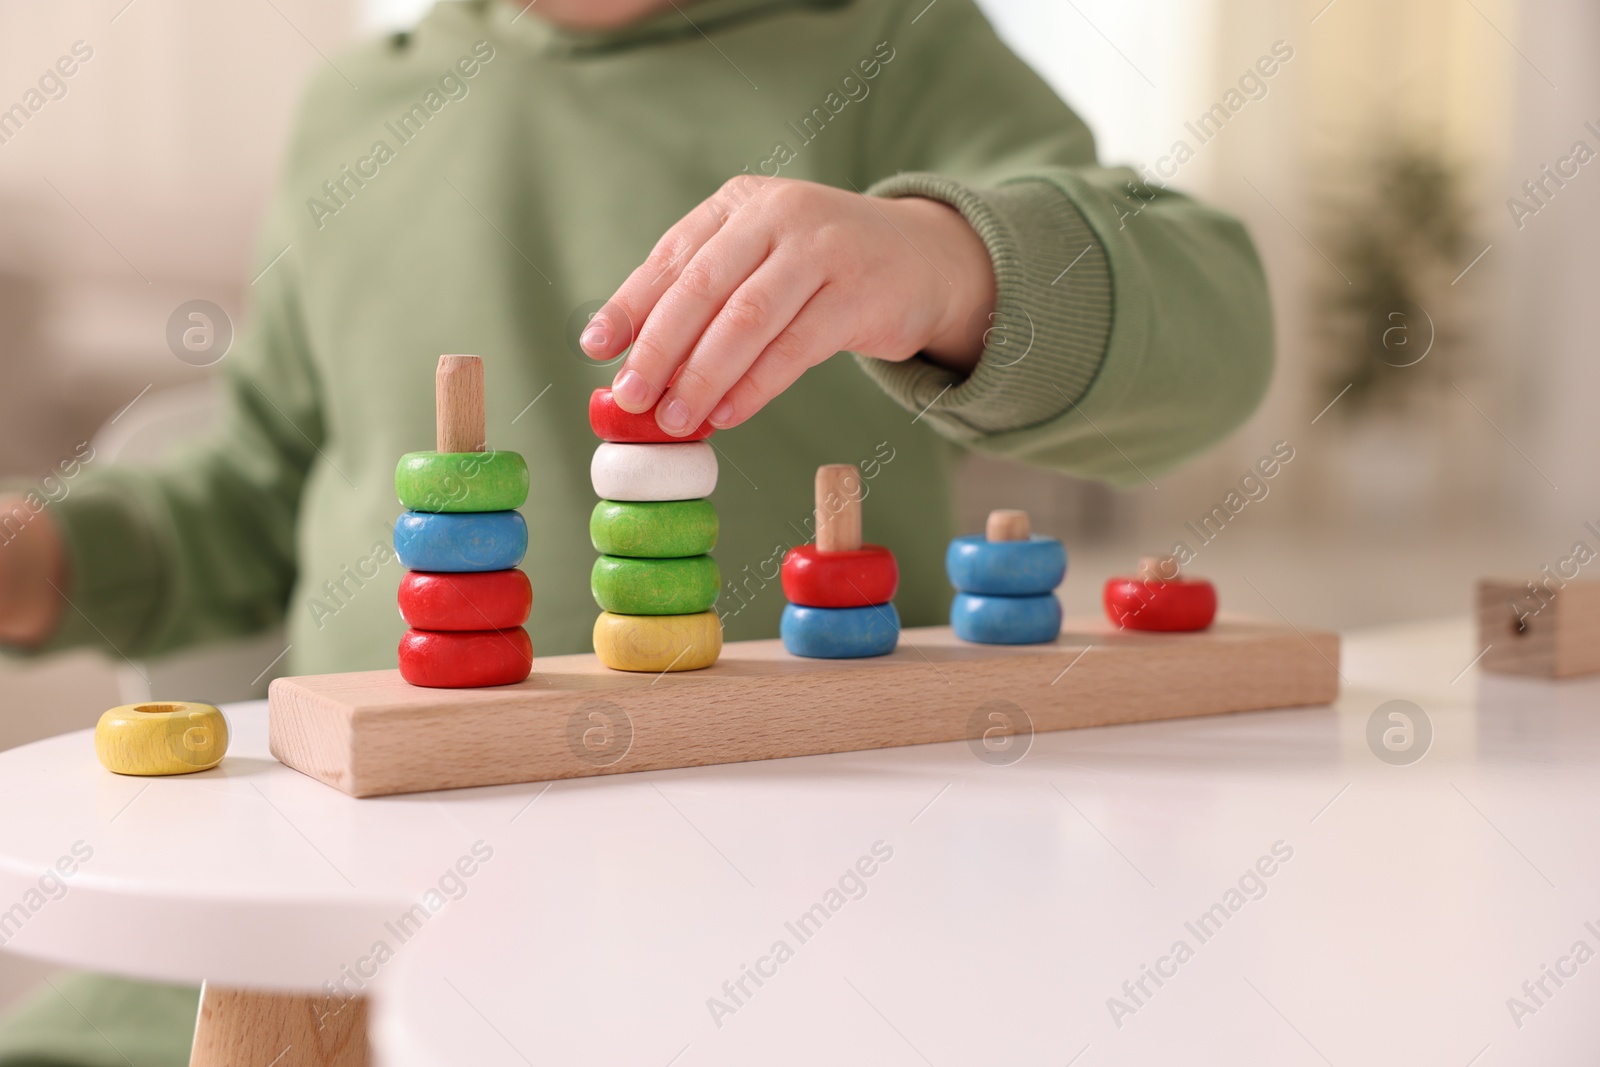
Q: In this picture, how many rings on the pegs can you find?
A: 14